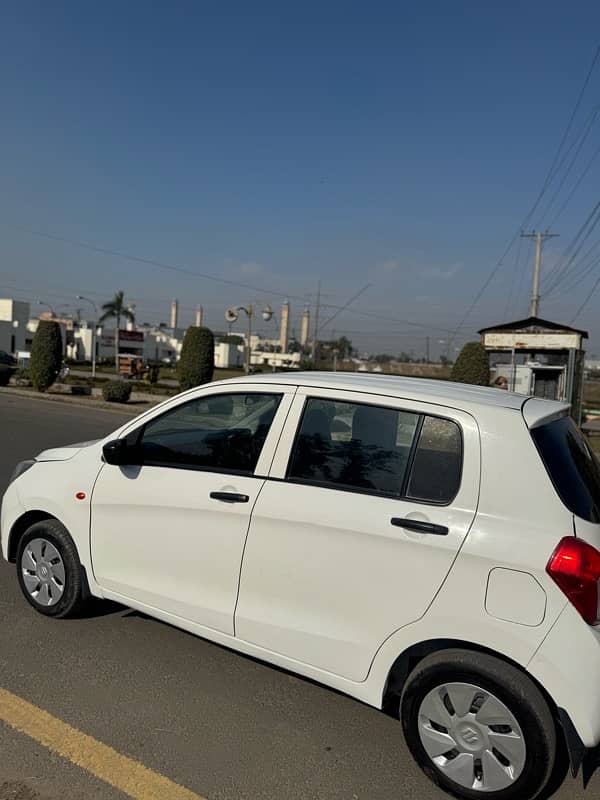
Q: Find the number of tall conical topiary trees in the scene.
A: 3